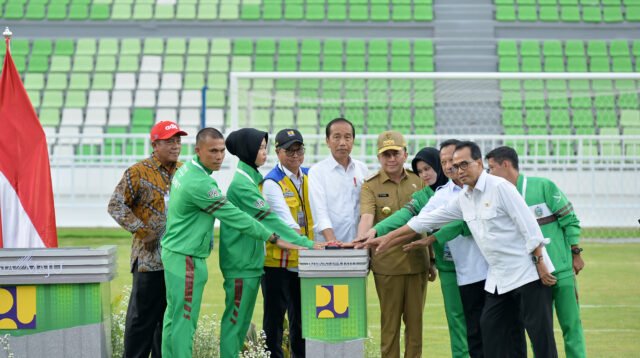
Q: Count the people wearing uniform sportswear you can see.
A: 4